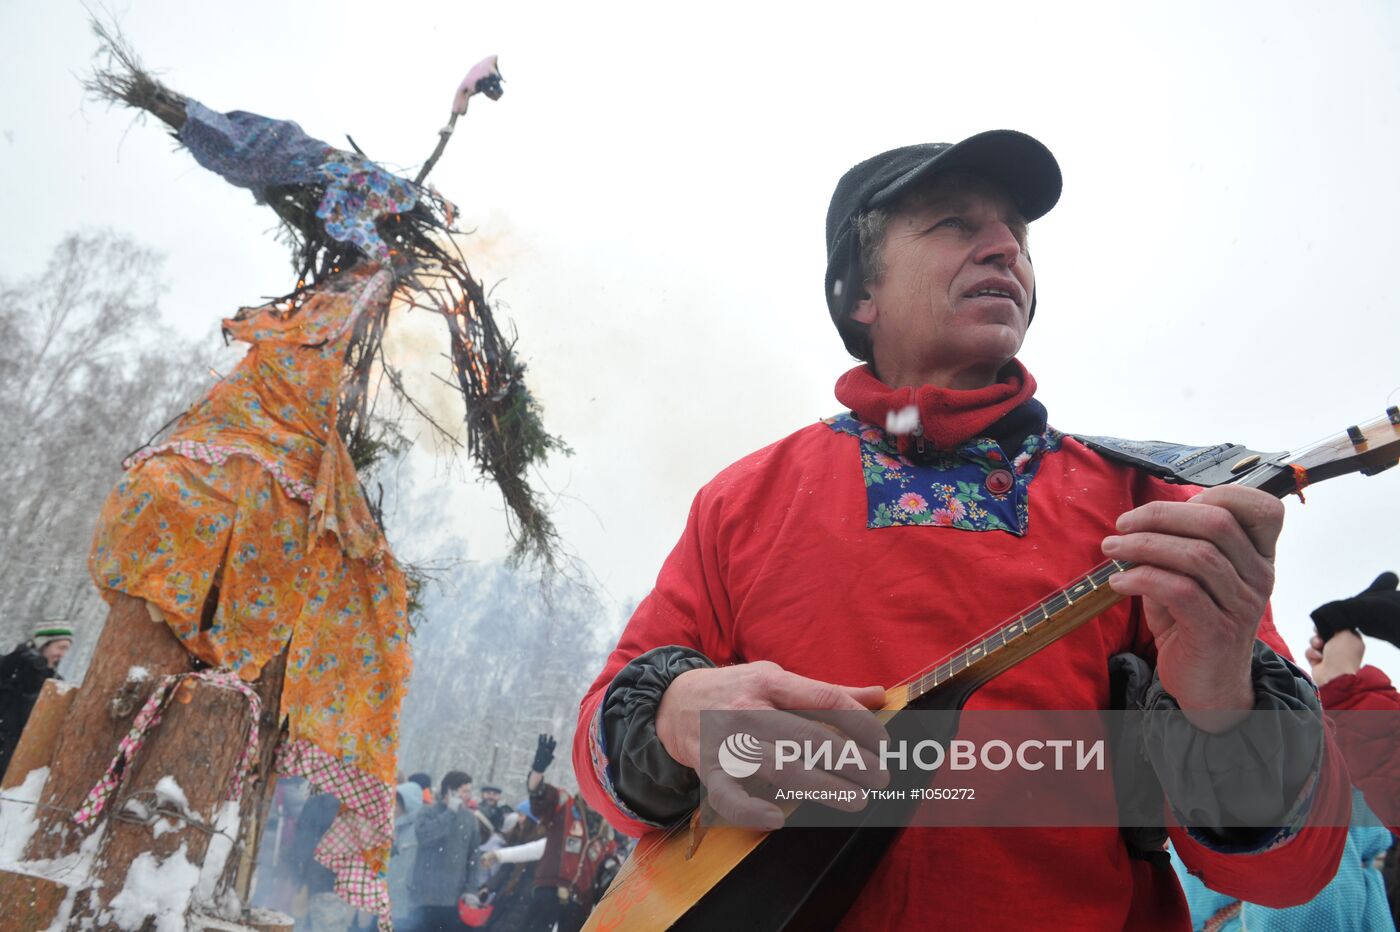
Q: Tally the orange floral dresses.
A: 1